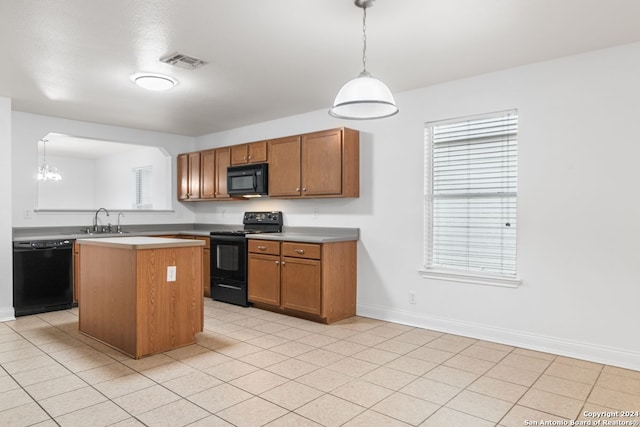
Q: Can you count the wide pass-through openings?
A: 1